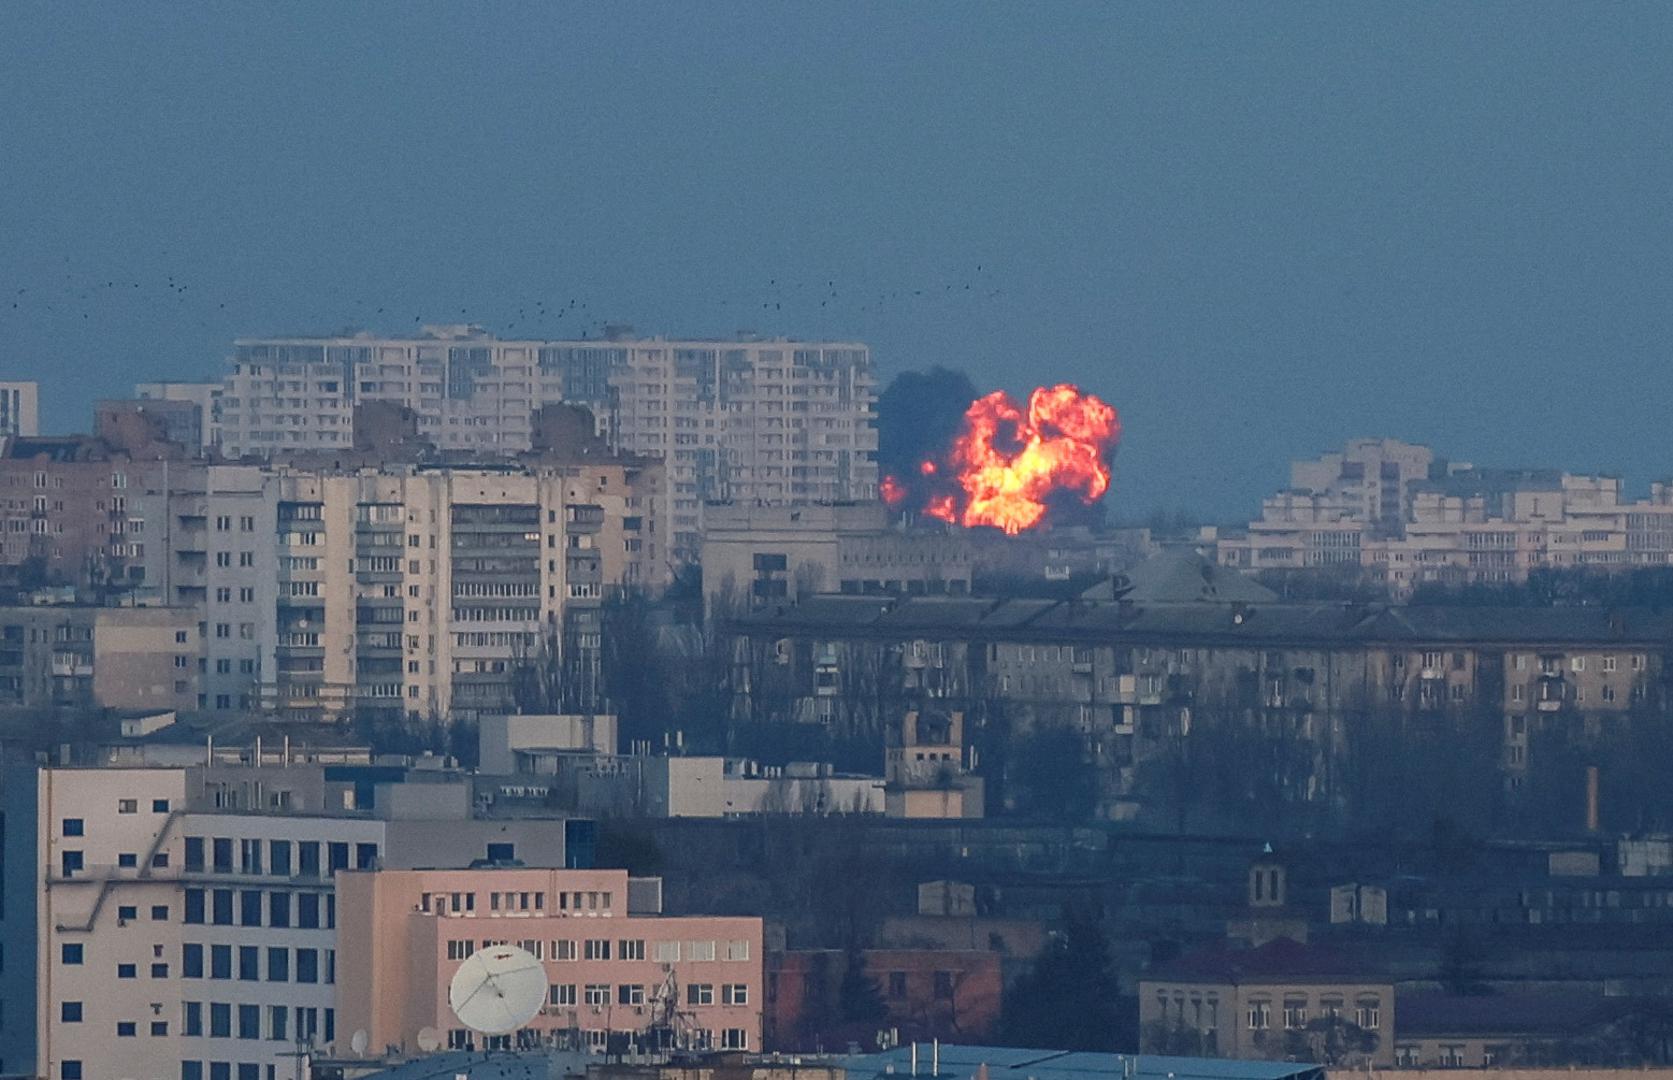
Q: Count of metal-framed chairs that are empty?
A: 0